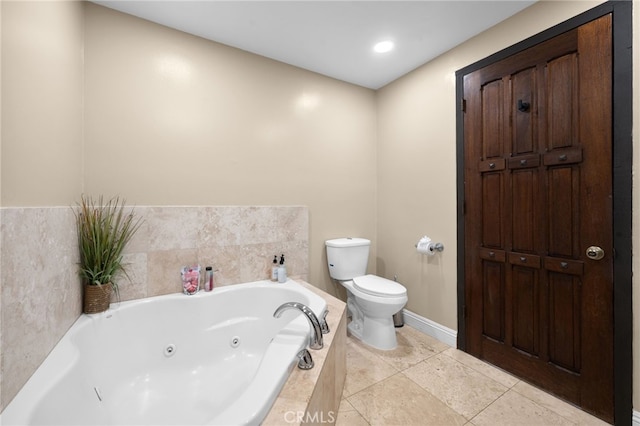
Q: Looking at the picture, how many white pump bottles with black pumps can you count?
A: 2